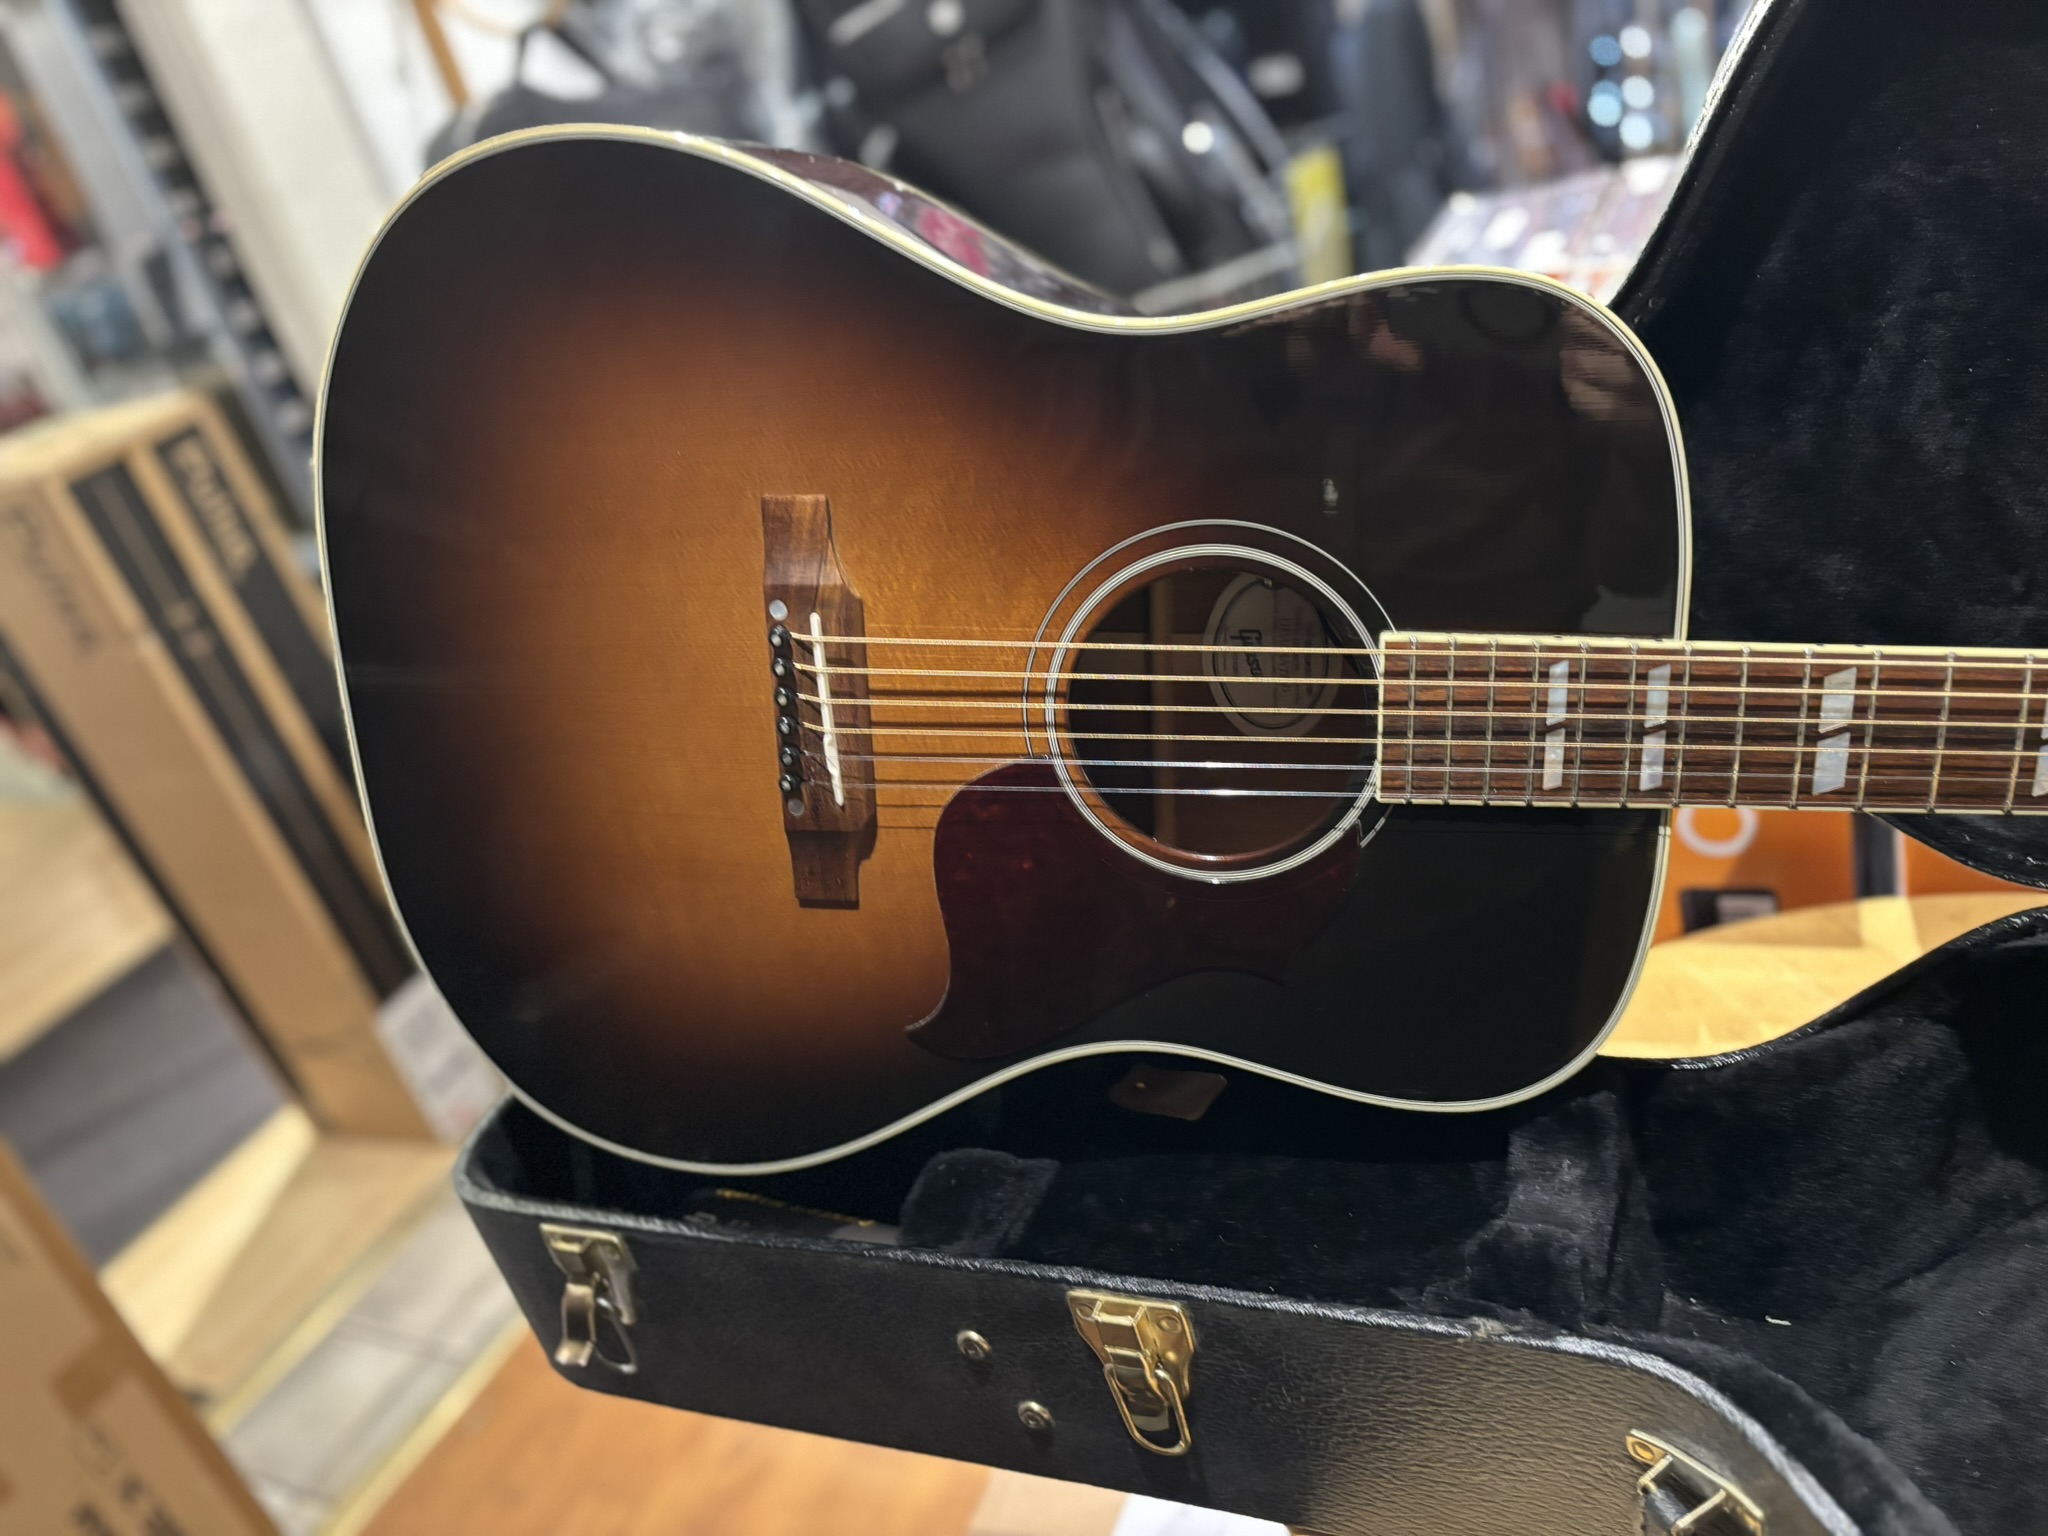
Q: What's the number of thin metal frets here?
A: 12